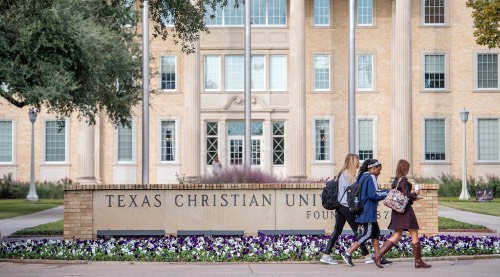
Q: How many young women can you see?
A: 3